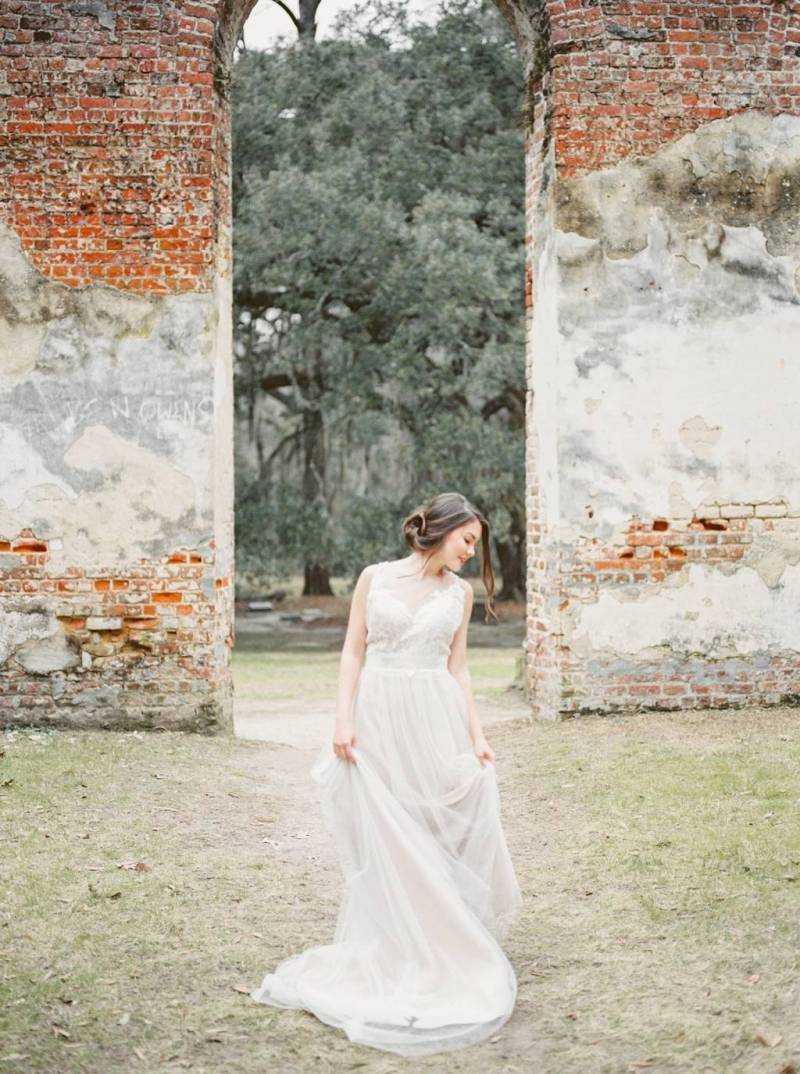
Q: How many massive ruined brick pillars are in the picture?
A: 2